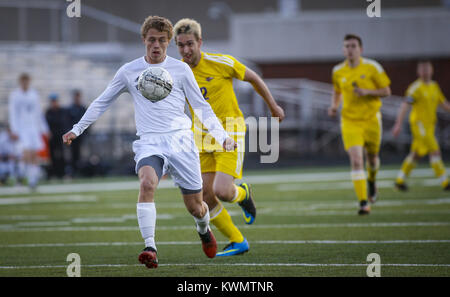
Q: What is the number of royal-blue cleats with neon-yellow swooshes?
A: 2